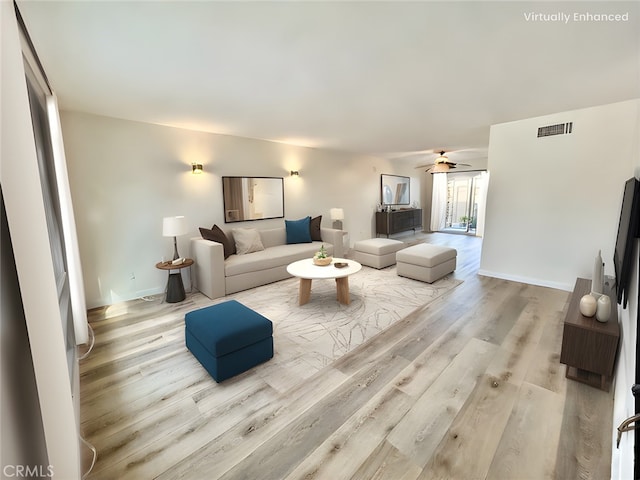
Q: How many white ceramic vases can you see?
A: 2